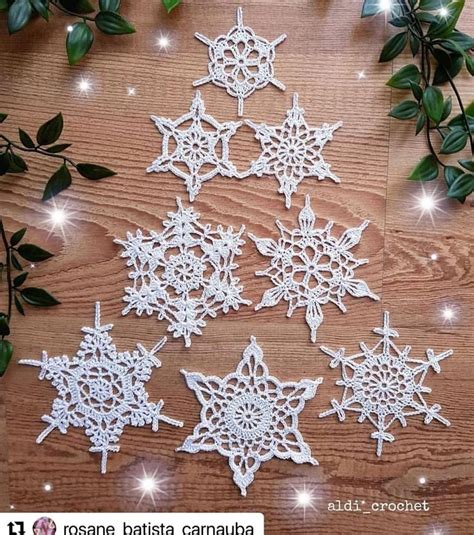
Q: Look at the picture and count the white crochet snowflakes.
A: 8